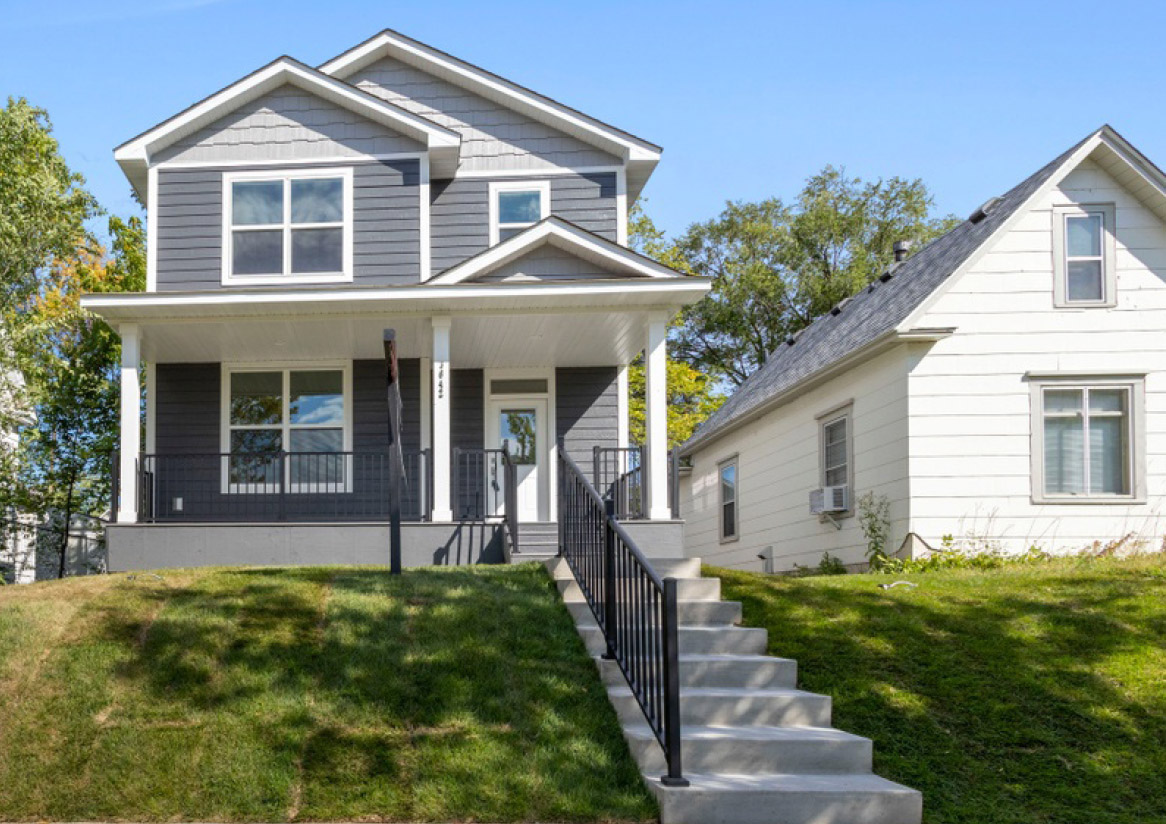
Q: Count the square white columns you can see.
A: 3